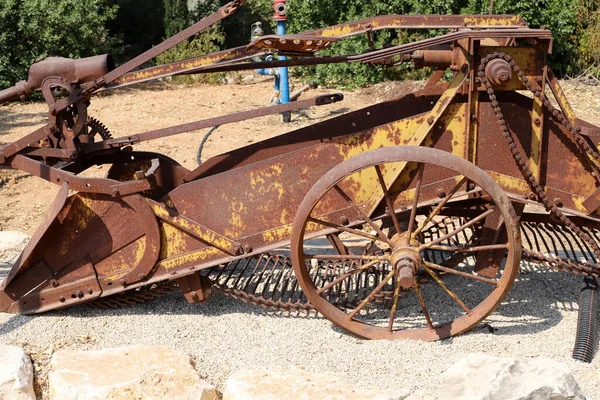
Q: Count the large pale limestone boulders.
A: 4